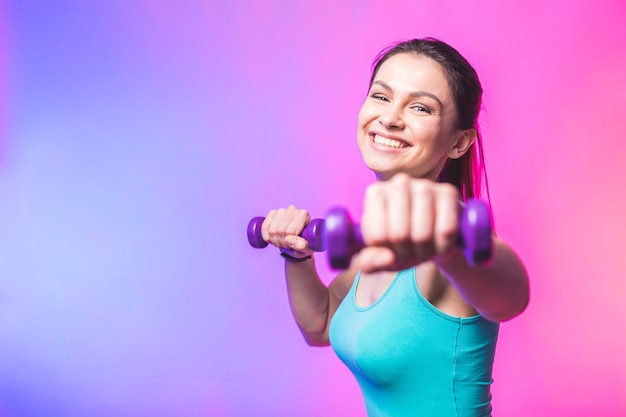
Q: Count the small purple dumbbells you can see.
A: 2